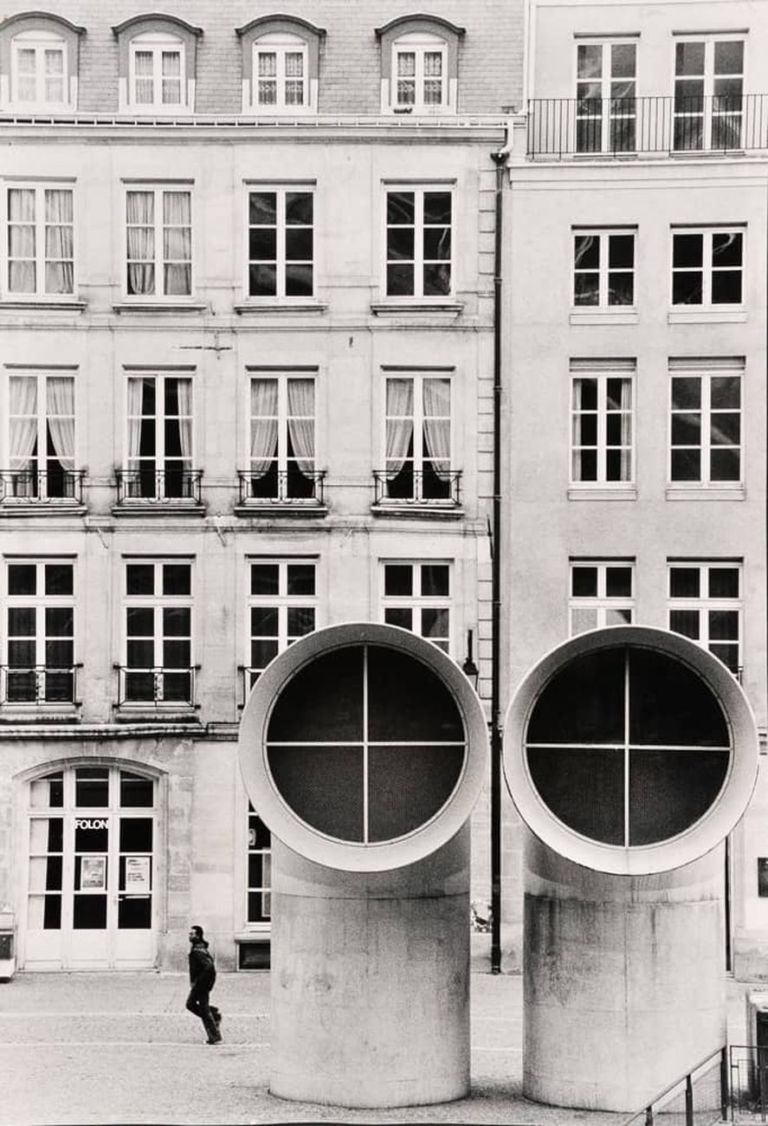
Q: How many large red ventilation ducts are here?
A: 0